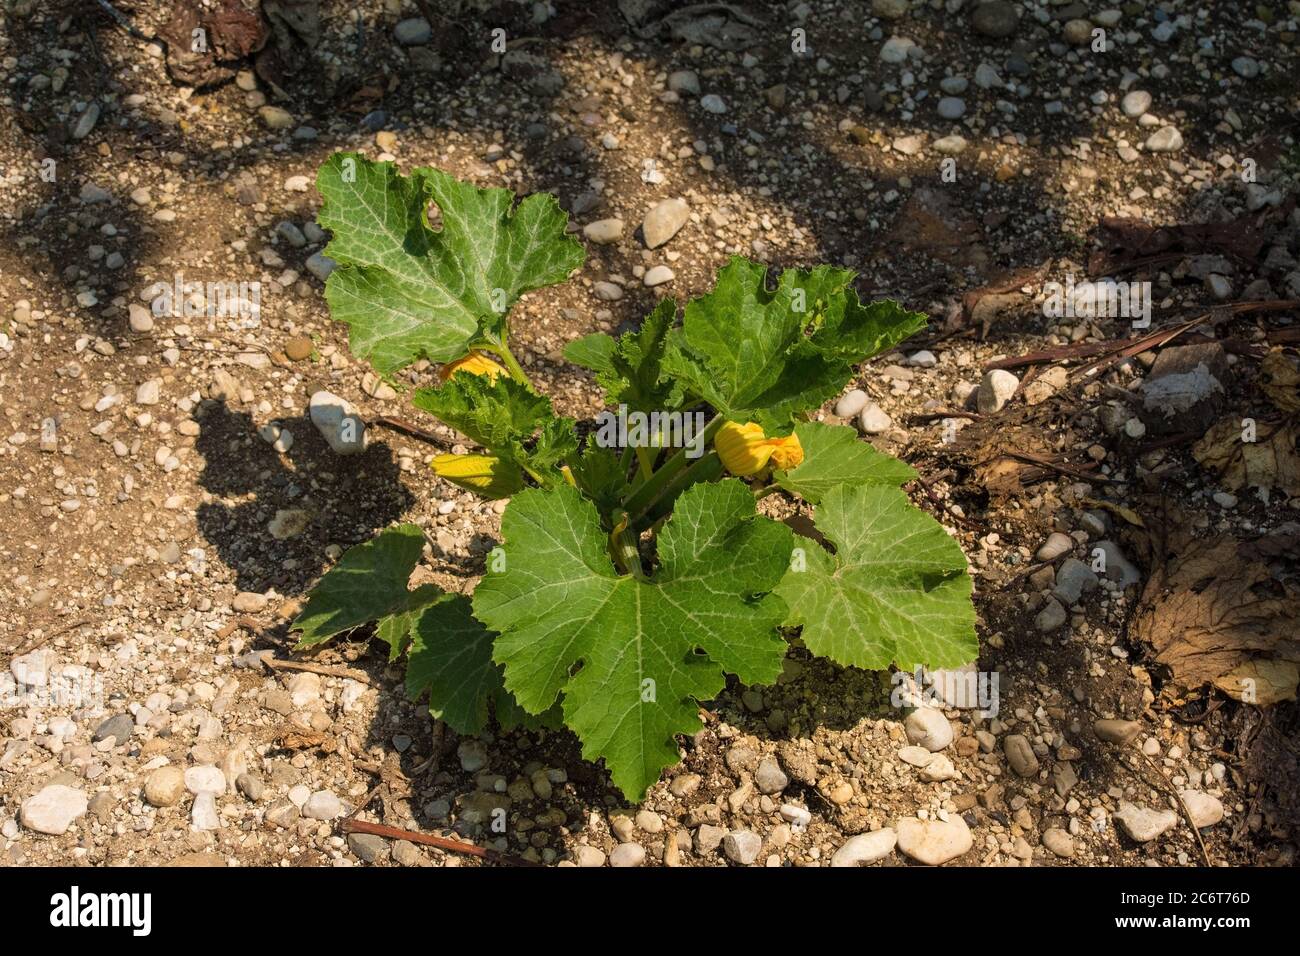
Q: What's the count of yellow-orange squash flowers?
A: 3